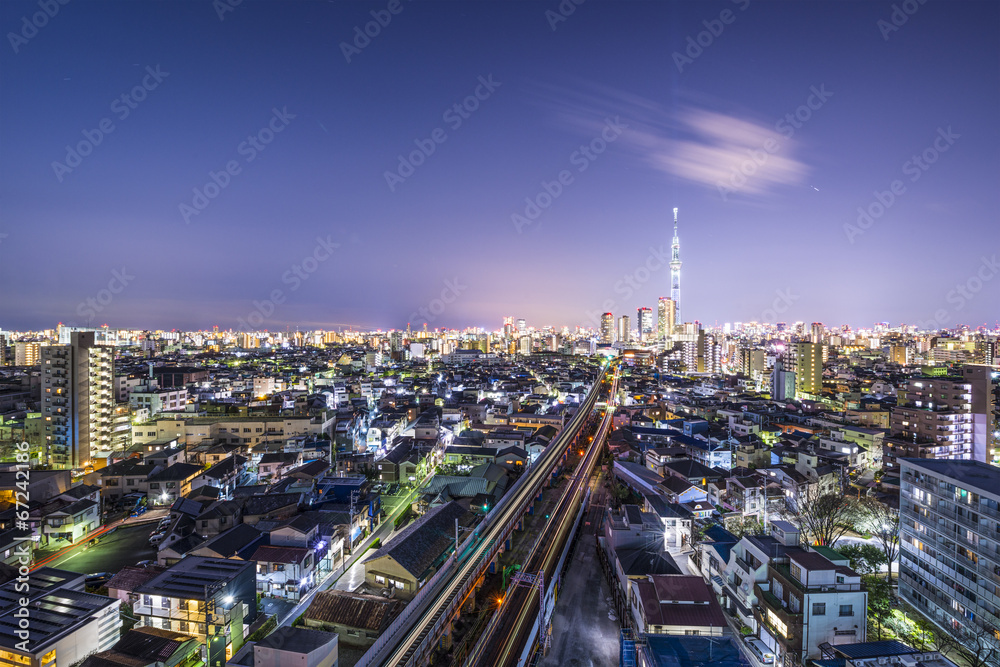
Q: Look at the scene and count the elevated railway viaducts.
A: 2